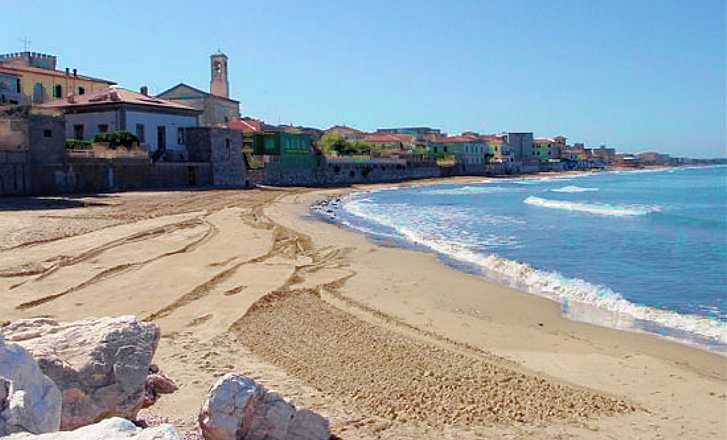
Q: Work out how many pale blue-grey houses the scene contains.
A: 1